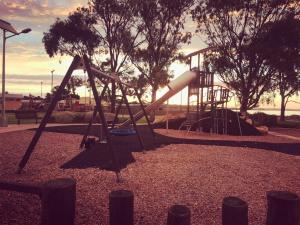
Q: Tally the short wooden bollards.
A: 5